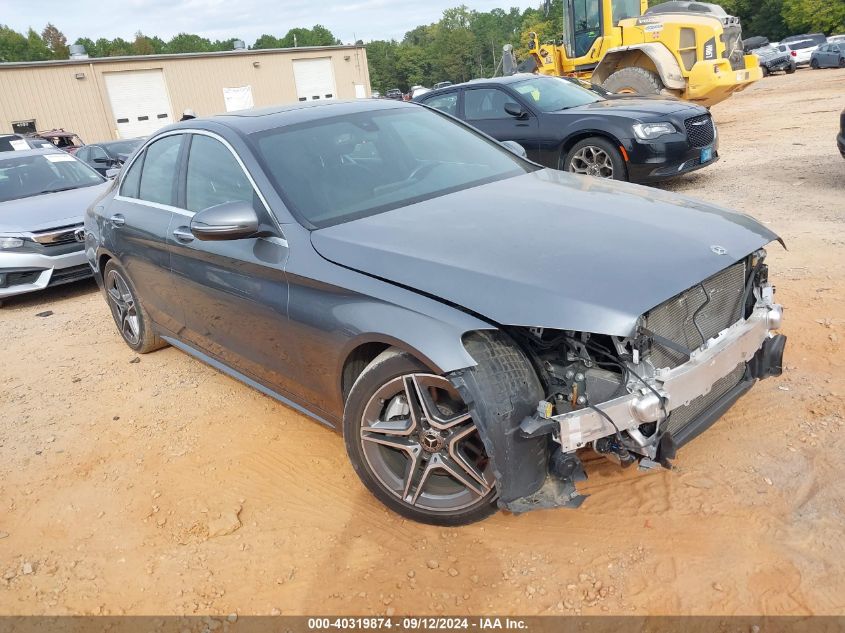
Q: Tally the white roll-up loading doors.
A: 2